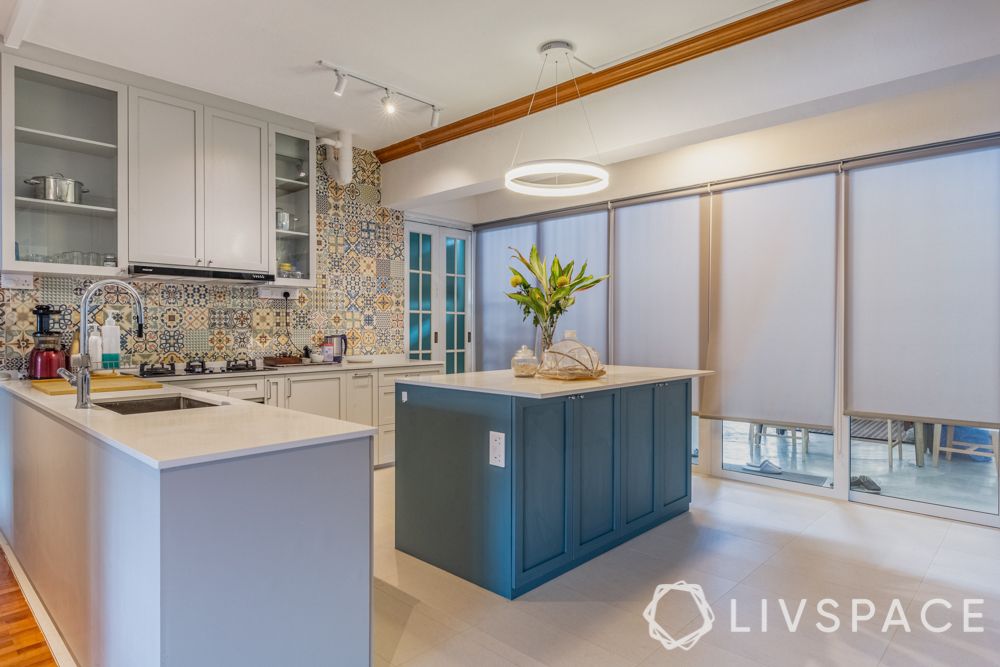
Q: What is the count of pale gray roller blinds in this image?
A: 4